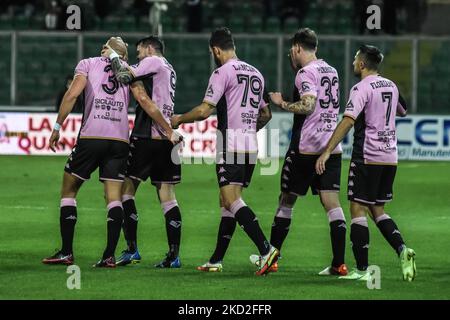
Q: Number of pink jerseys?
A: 5